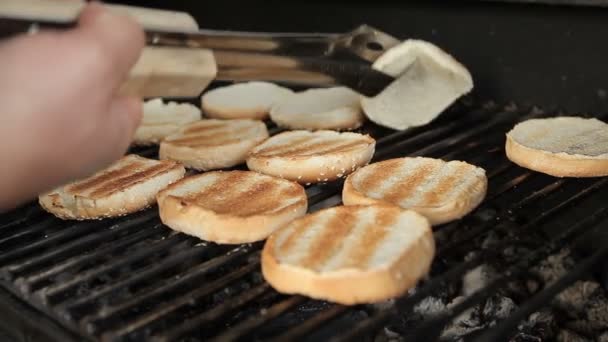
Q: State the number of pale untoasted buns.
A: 5